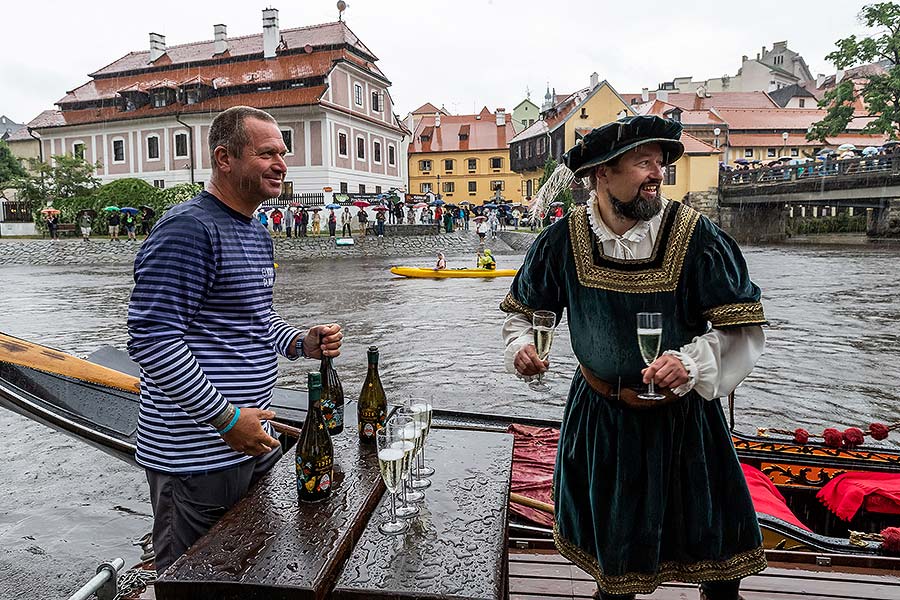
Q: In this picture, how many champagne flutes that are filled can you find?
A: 7